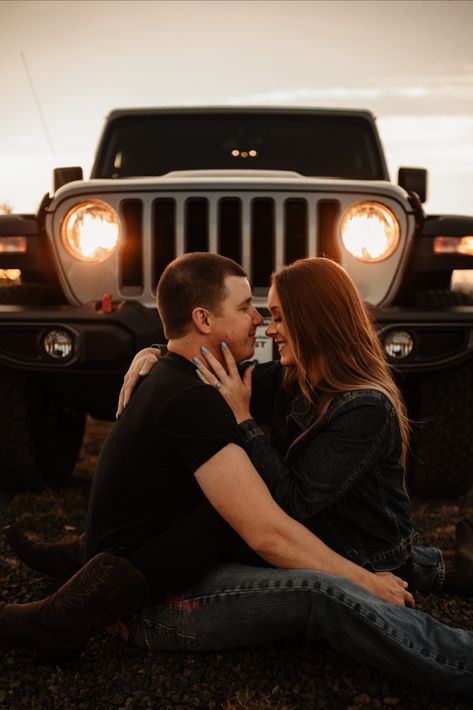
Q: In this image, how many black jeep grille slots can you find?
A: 7